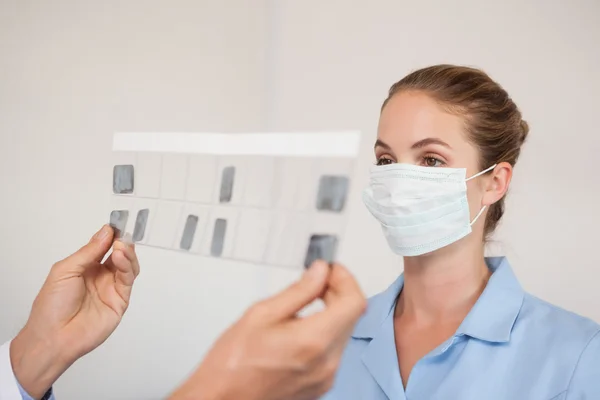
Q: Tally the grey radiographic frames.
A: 8